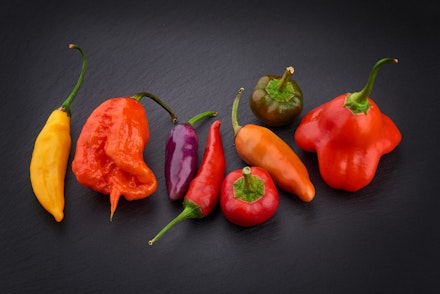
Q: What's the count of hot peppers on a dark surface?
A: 8